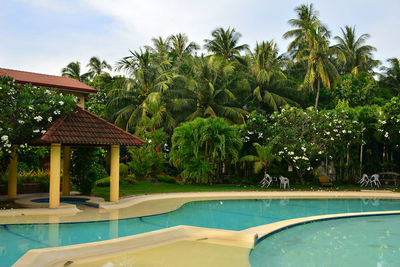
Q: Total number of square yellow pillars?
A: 4